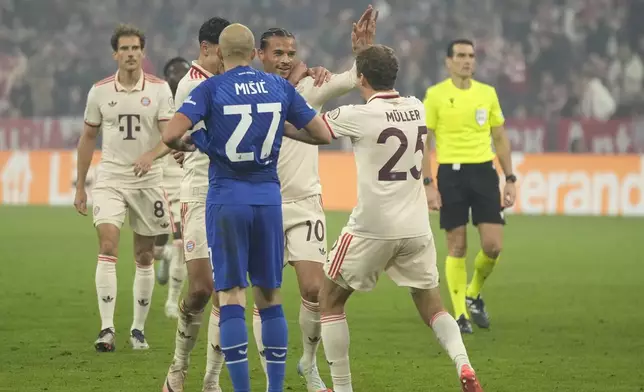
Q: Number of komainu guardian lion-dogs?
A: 0